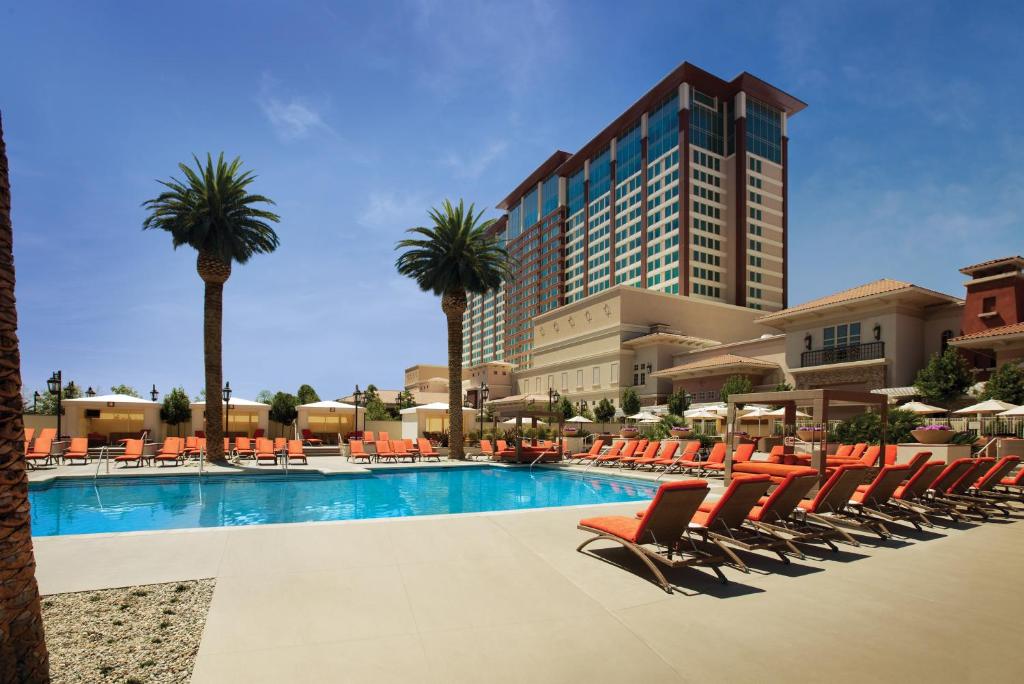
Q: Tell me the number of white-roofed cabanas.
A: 4